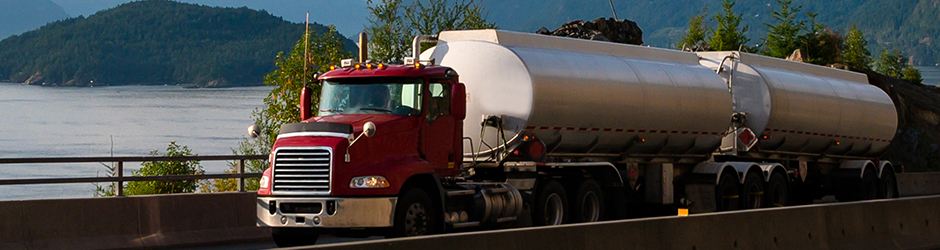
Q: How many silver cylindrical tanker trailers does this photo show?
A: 2